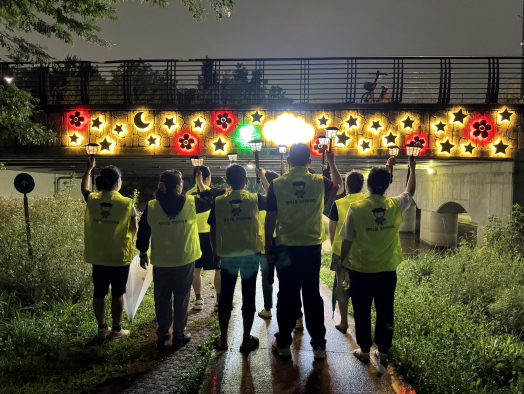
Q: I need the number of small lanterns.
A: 9